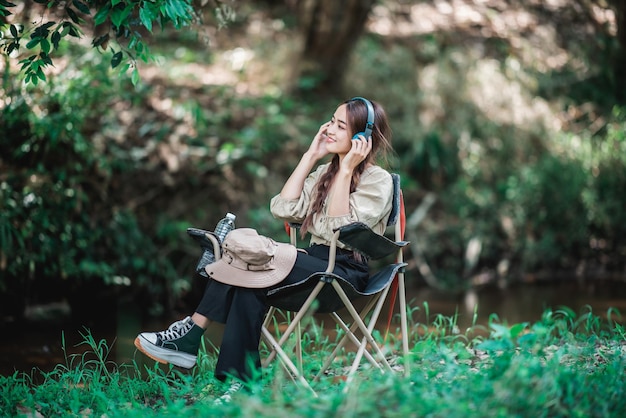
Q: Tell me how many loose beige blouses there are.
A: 1